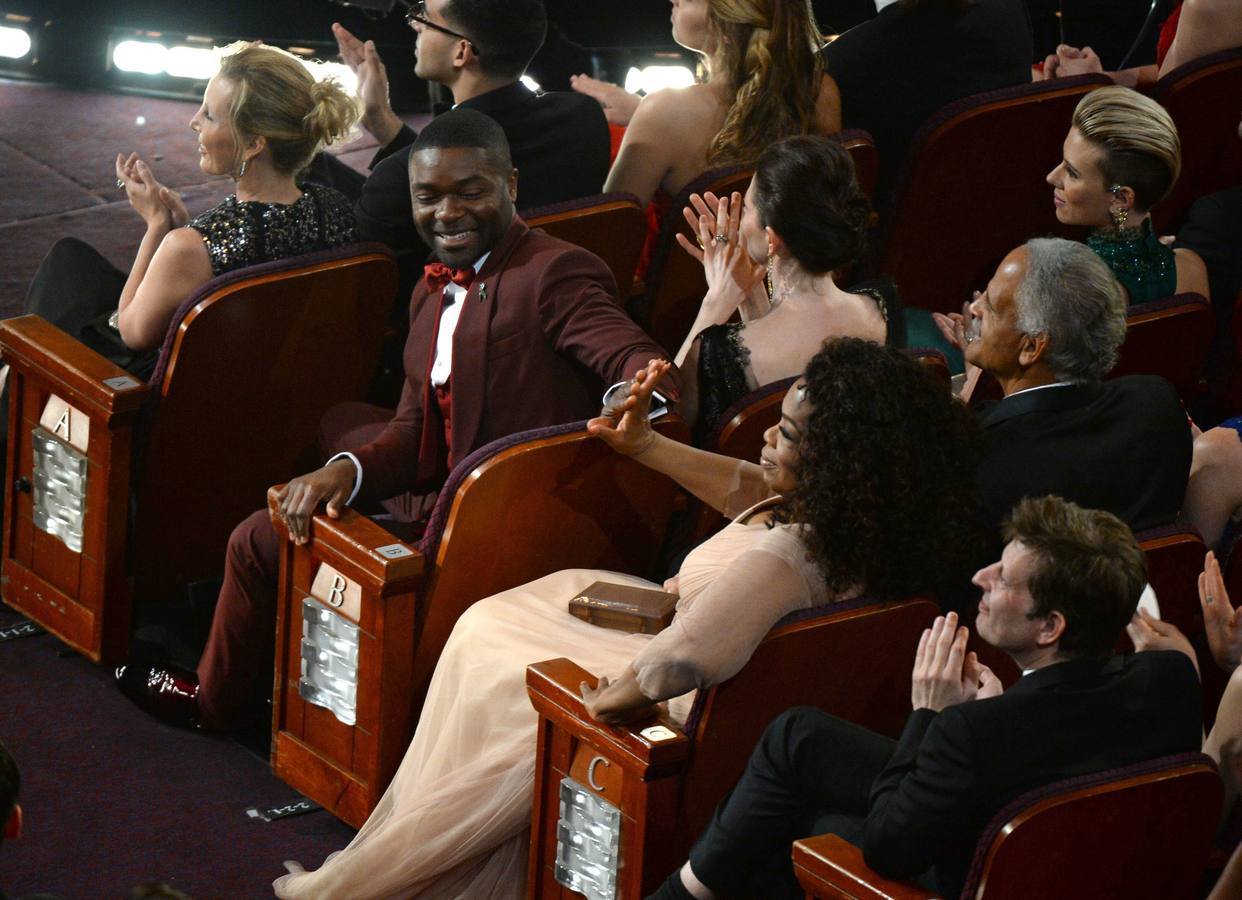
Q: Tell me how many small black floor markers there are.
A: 2